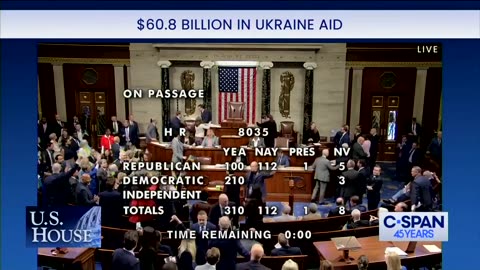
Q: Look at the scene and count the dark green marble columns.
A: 4